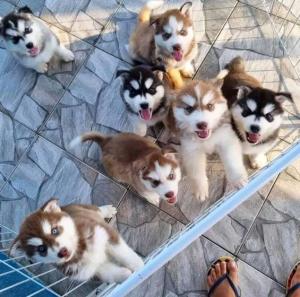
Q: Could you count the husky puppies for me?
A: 7